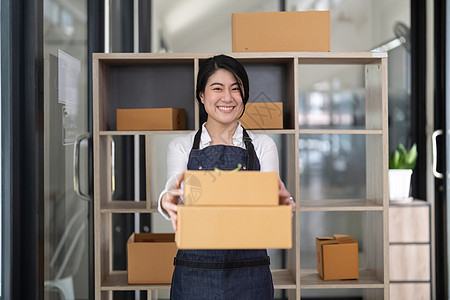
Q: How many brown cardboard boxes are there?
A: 7